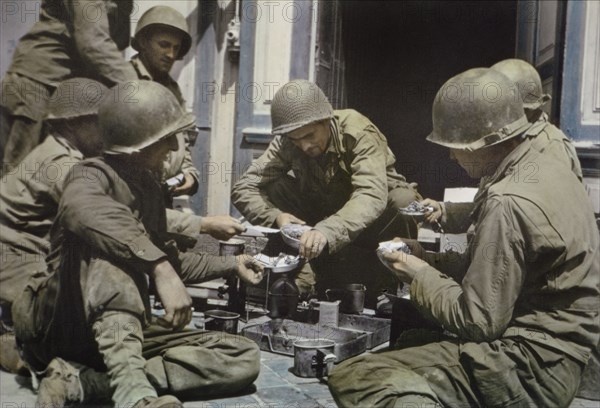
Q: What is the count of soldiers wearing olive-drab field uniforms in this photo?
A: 7